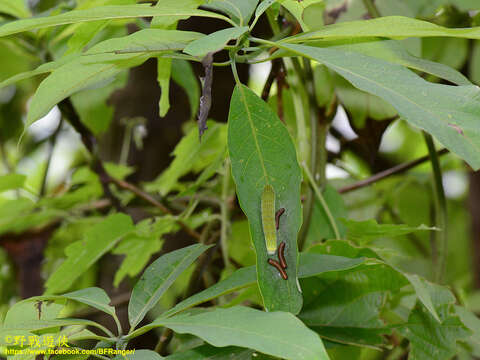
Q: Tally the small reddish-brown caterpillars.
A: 3